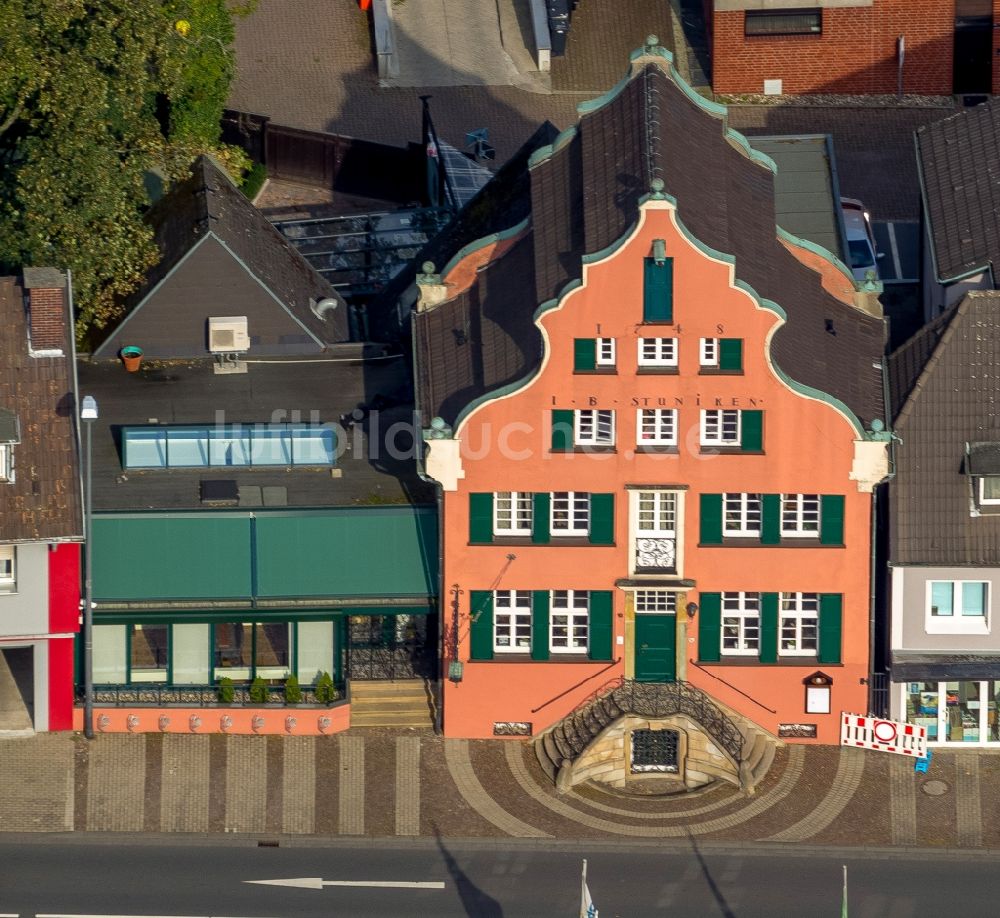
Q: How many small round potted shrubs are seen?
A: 4